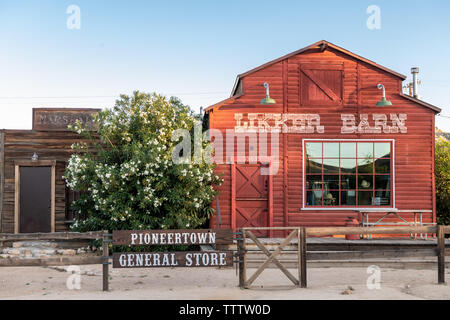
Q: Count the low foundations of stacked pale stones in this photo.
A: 1